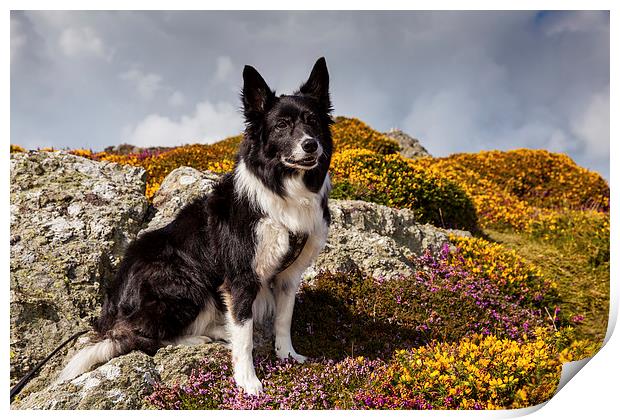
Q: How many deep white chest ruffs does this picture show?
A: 1